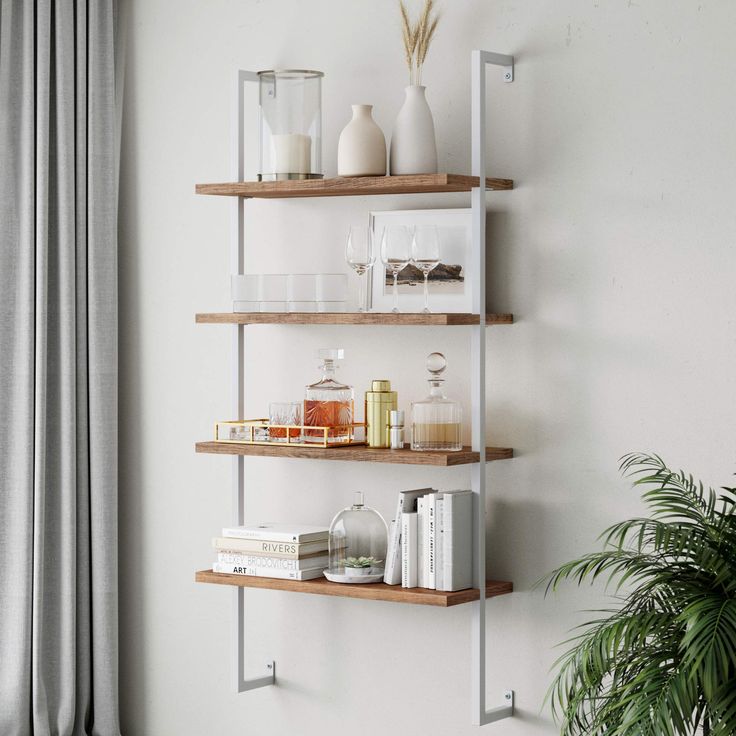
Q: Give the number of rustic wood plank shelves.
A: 4